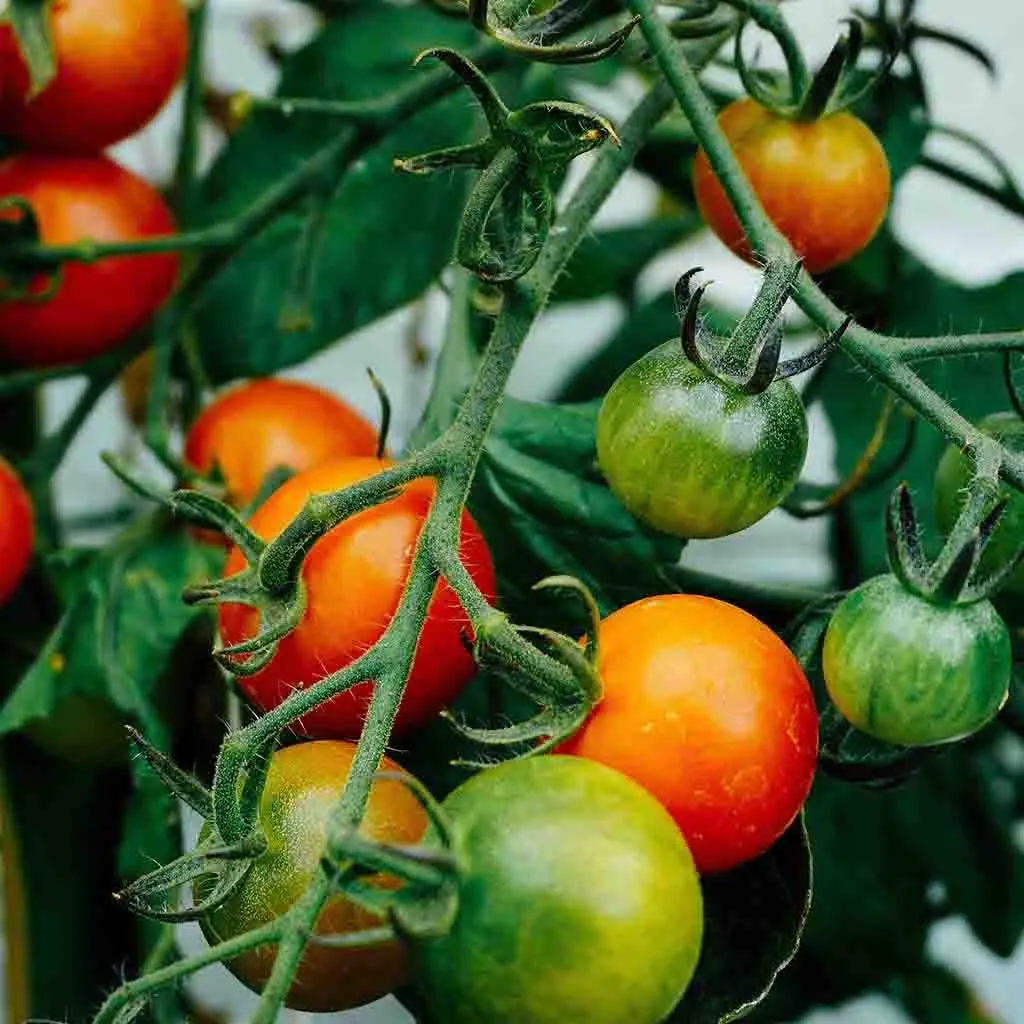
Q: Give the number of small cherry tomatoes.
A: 12